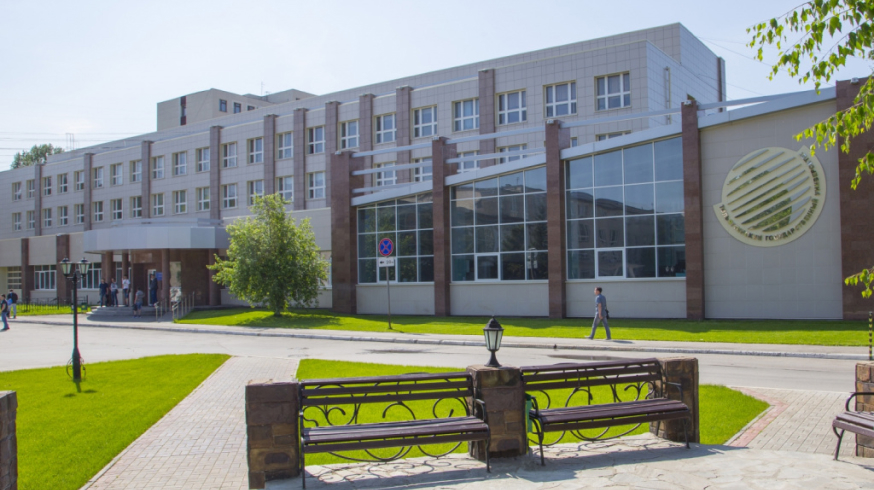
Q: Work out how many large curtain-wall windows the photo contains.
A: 3